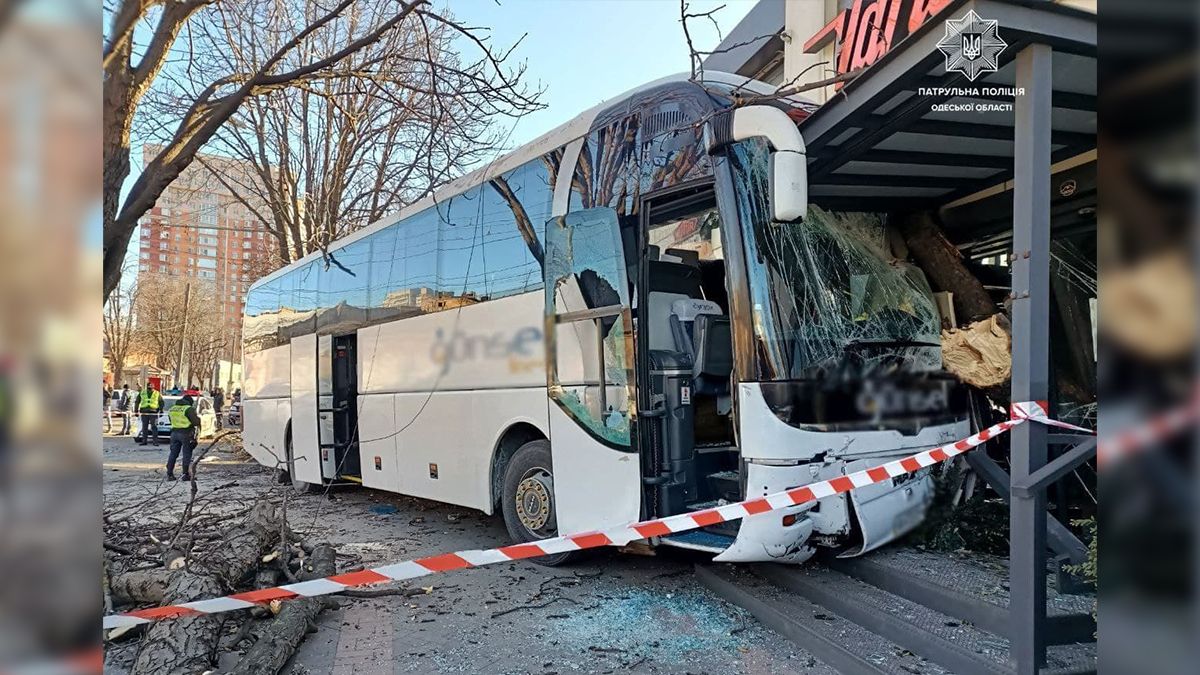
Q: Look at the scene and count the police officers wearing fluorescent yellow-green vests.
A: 2